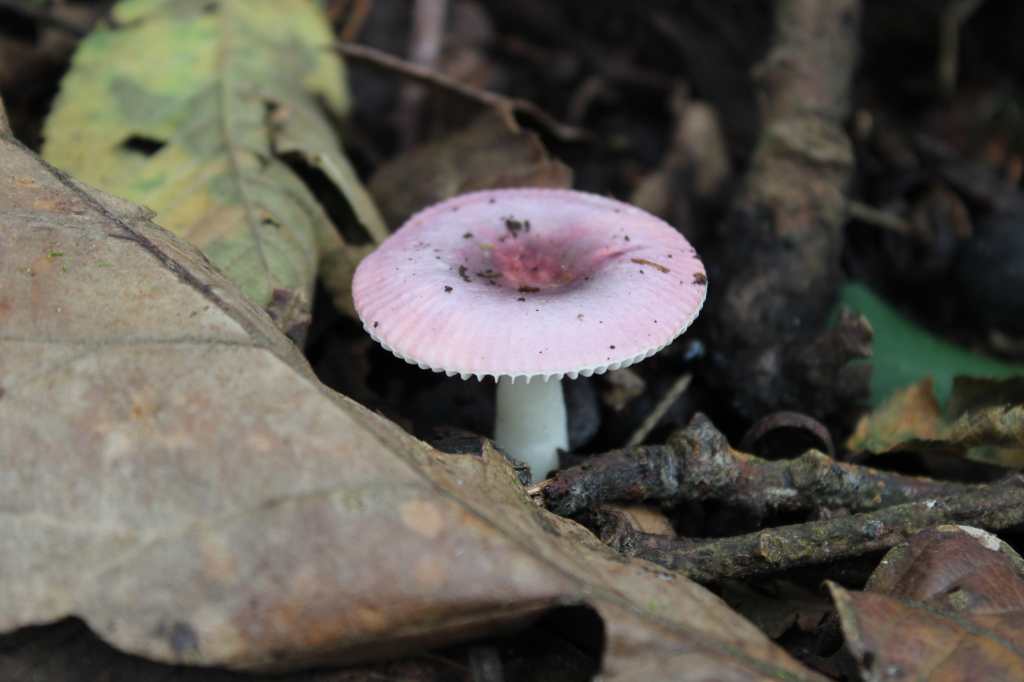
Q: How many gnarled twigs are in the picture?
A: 2